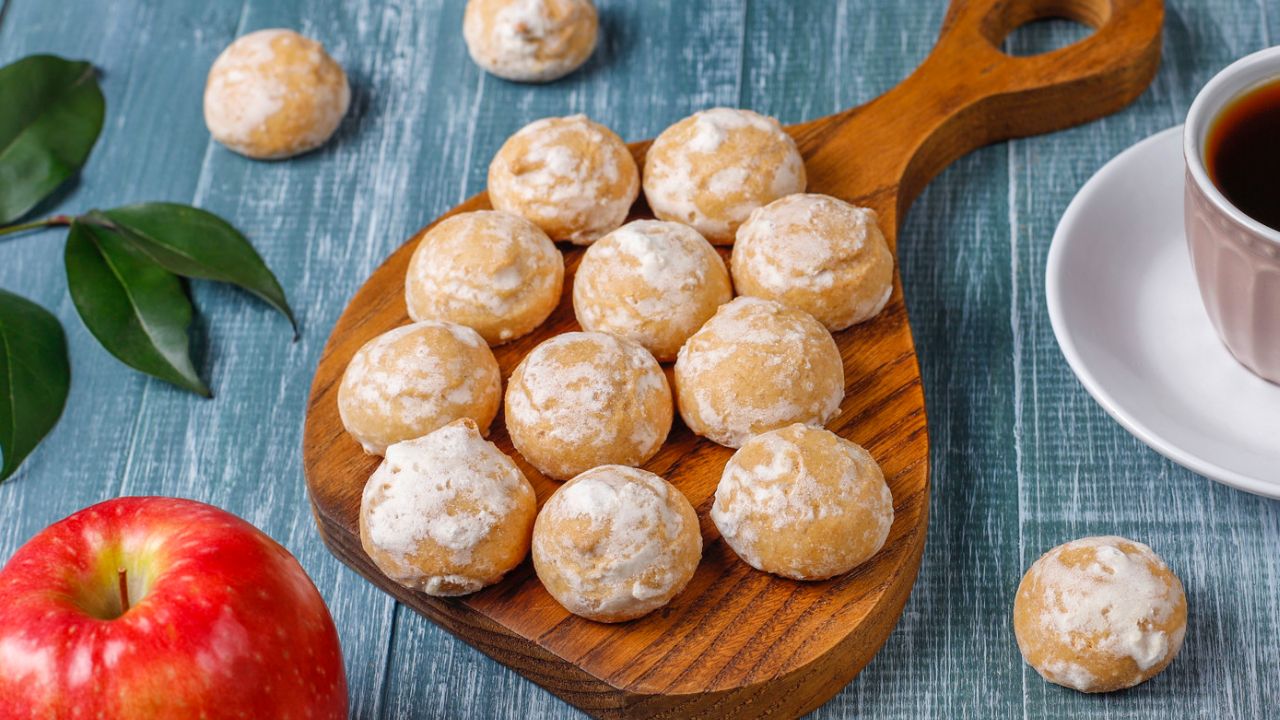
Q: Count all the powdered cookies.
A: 14